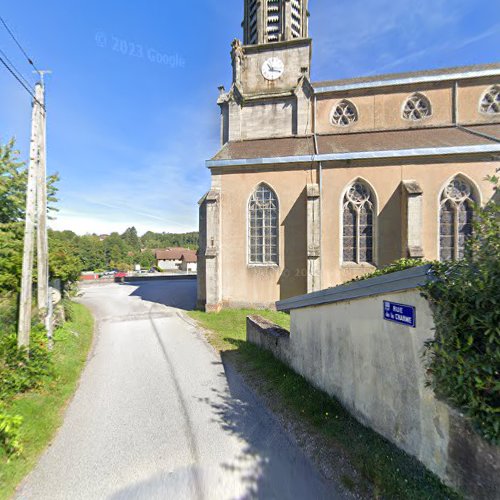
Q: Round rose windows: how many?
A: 3